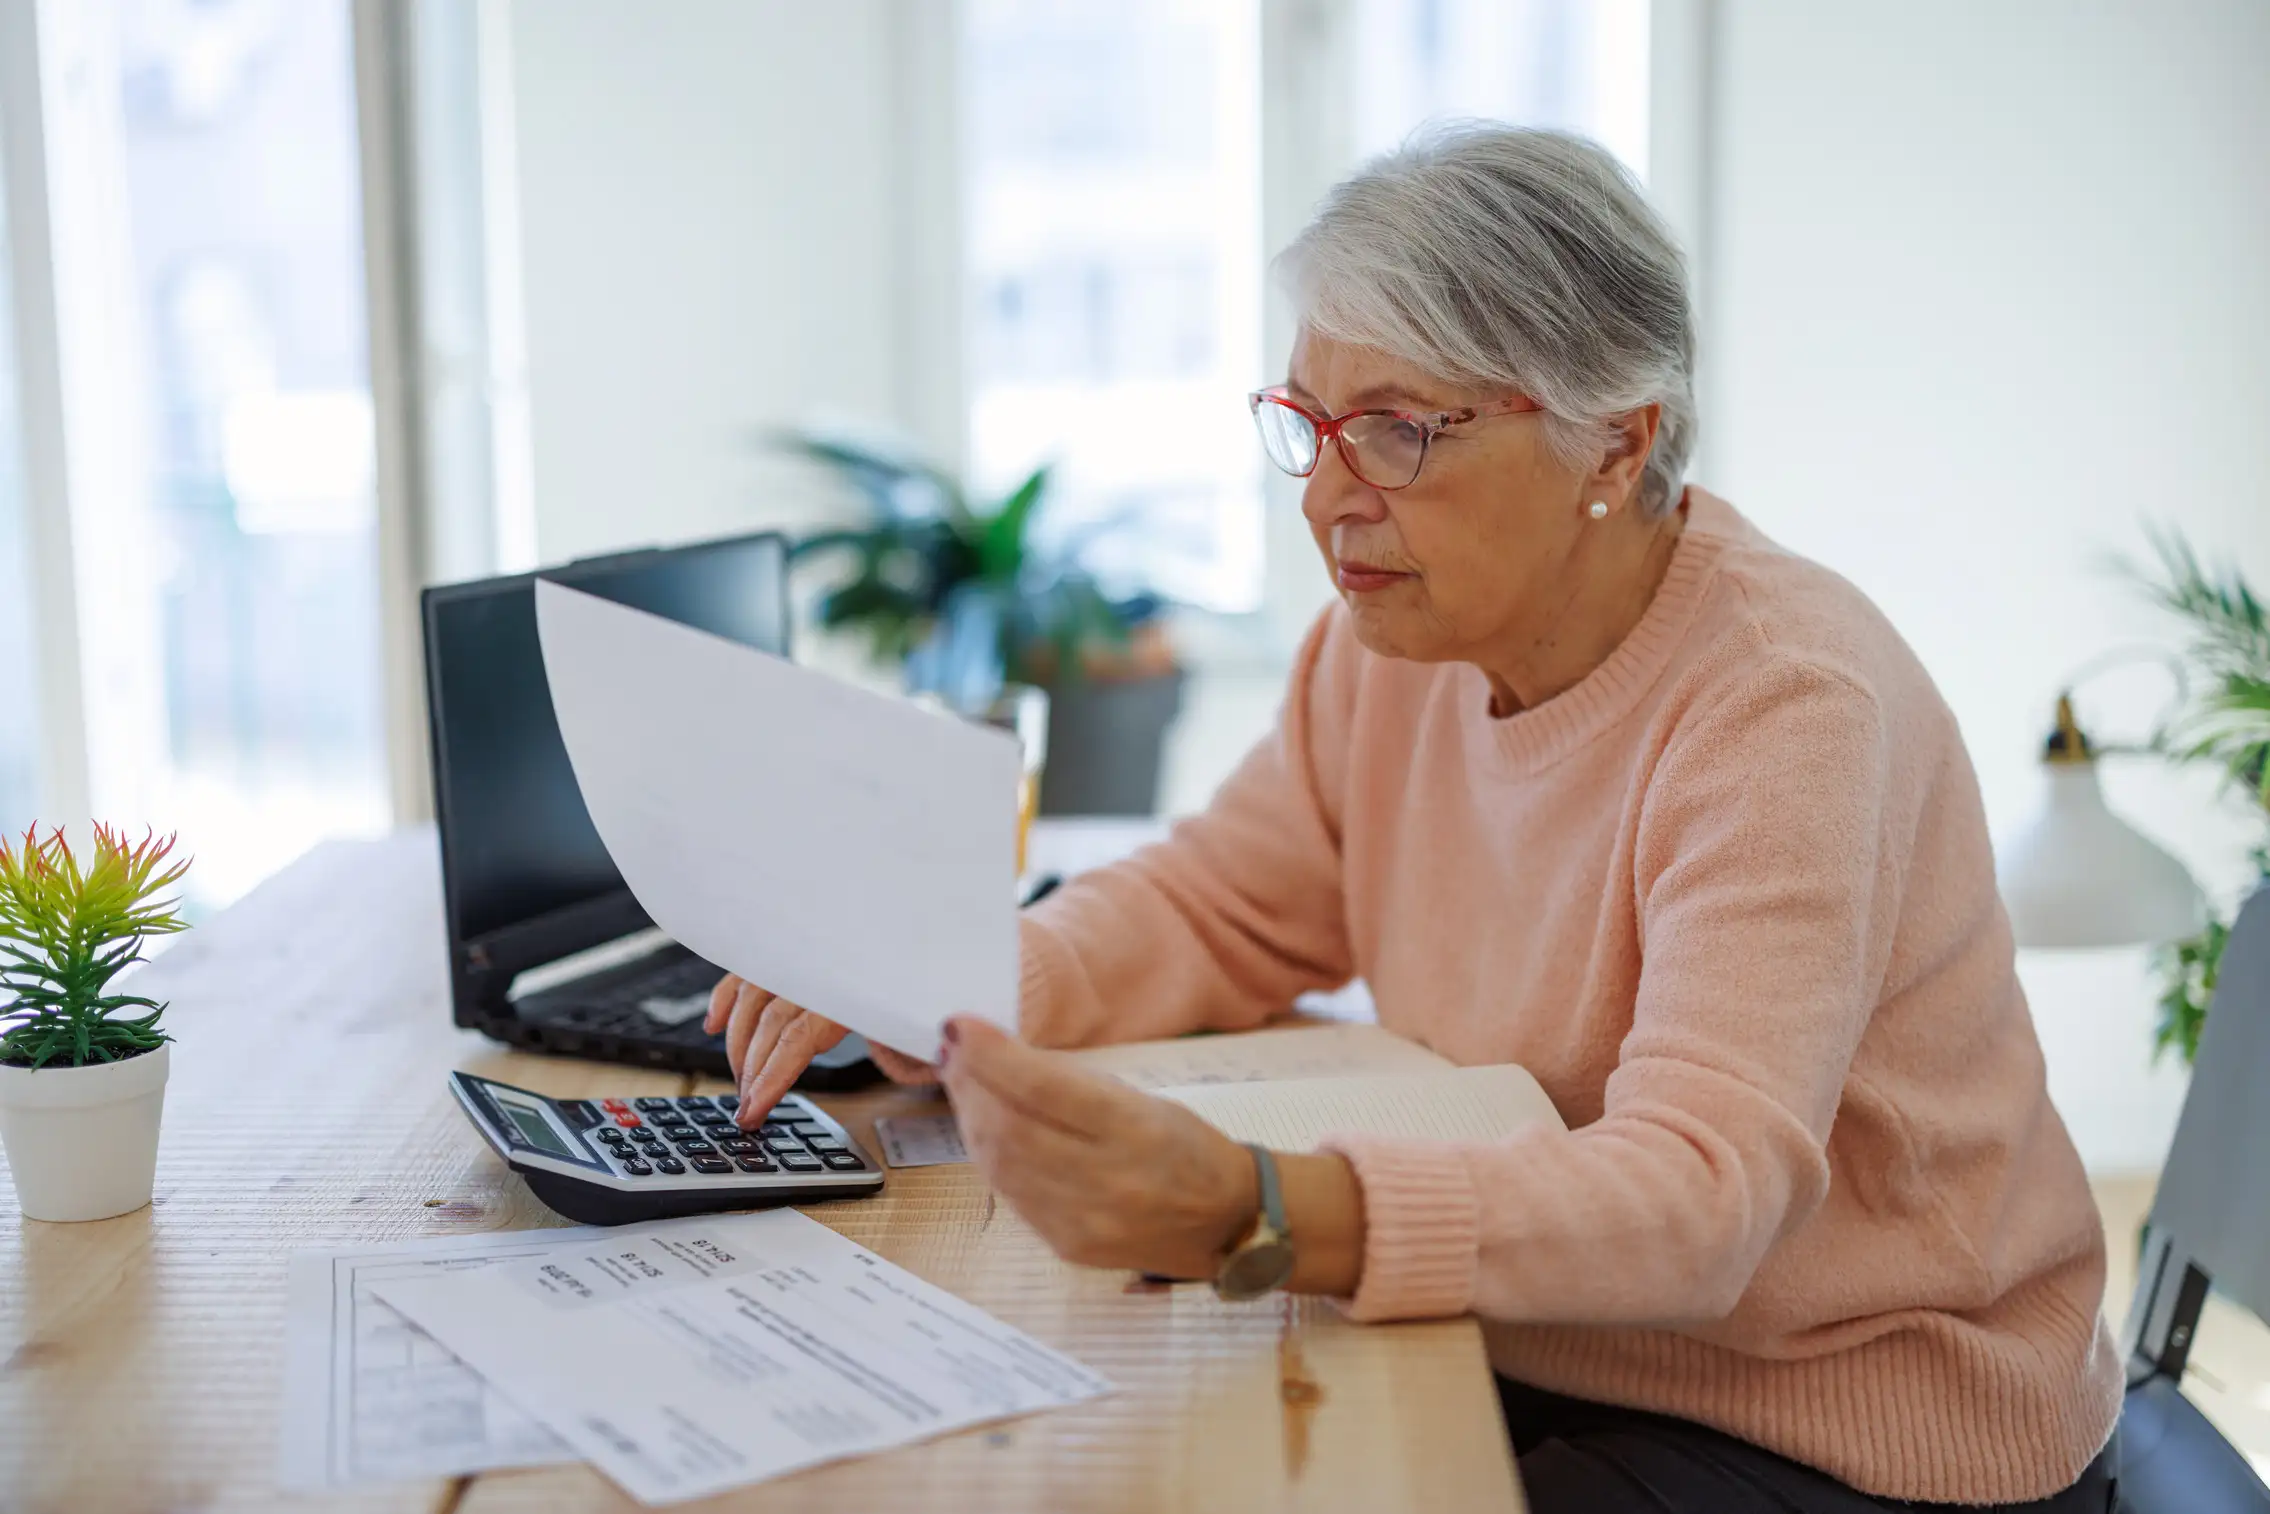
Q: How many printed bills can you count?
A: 2